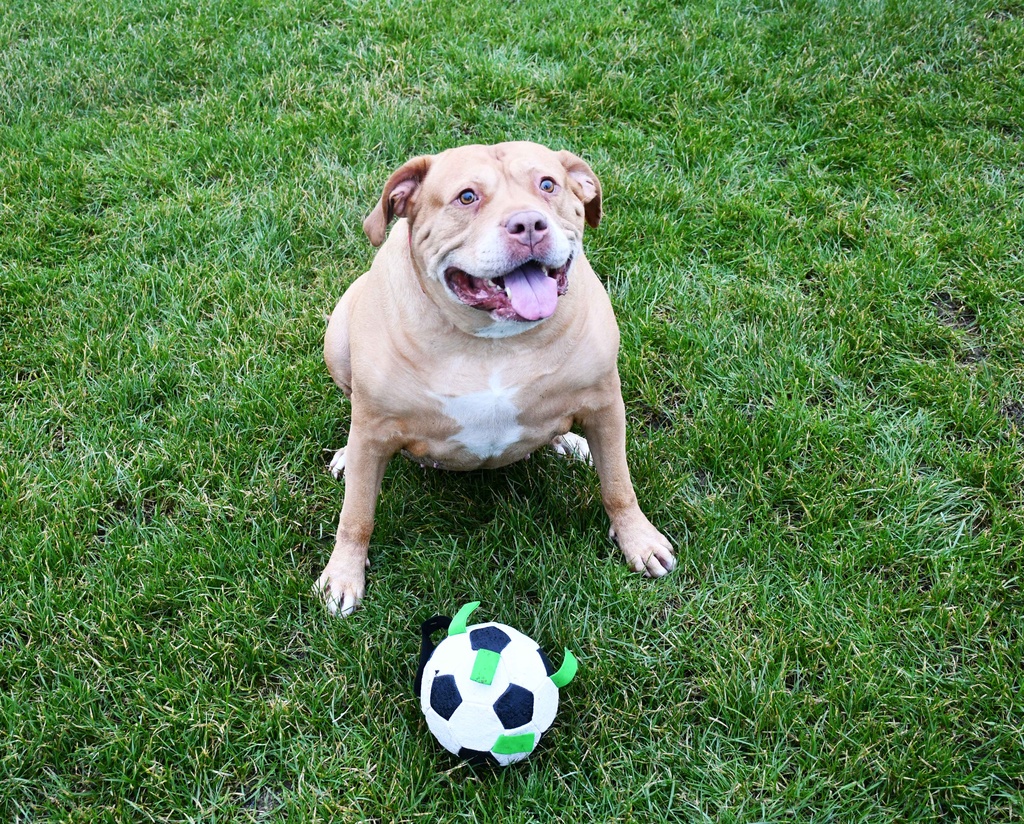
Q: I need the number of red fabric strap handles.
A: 0